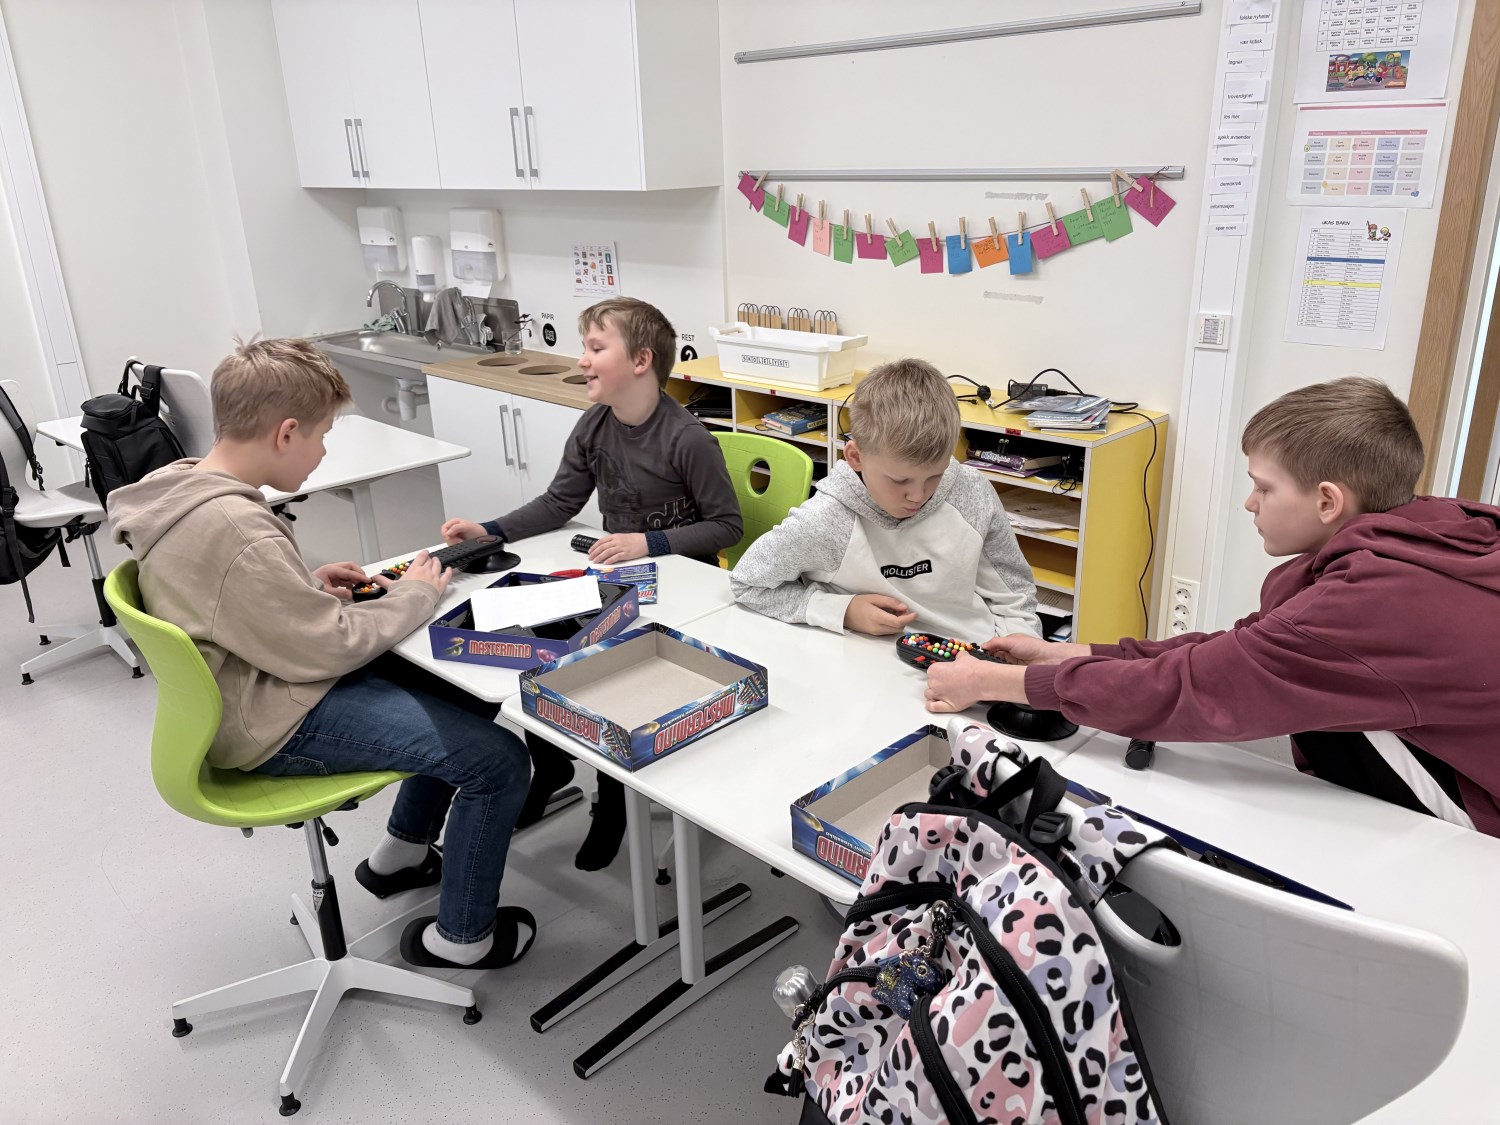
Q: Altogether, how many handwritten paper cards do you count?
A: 15